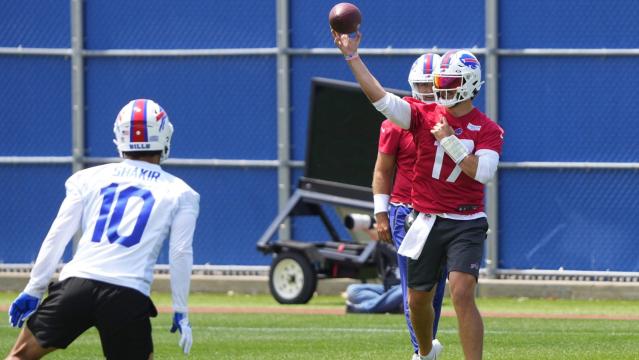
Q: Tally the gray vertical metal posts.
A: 3